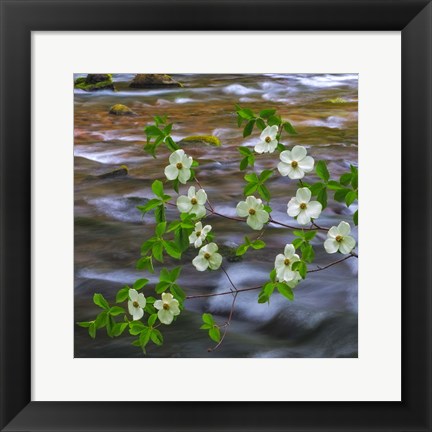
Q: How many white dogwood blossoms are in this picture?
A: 12